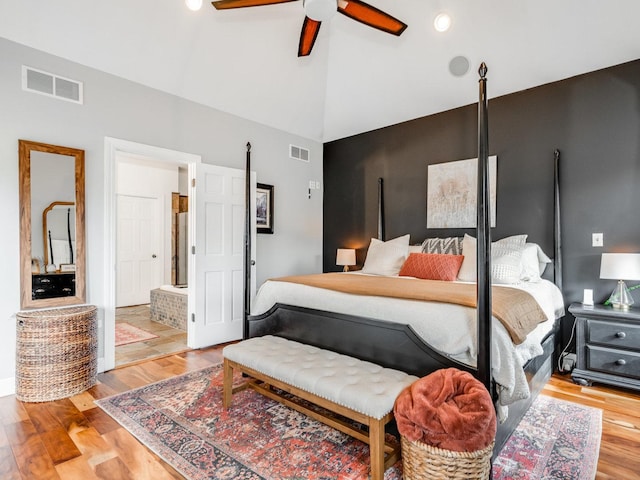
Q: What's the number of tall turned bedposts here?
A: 4